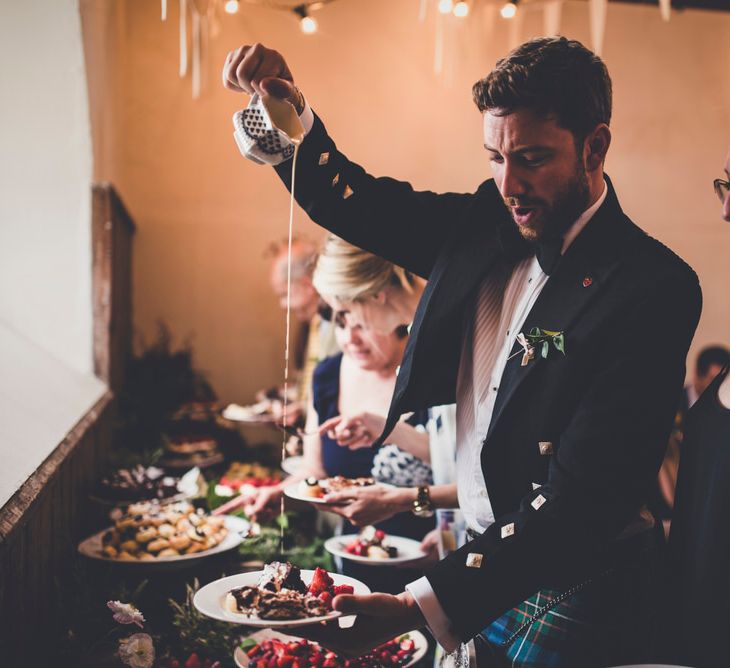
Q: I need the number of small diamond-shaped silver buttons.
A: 8